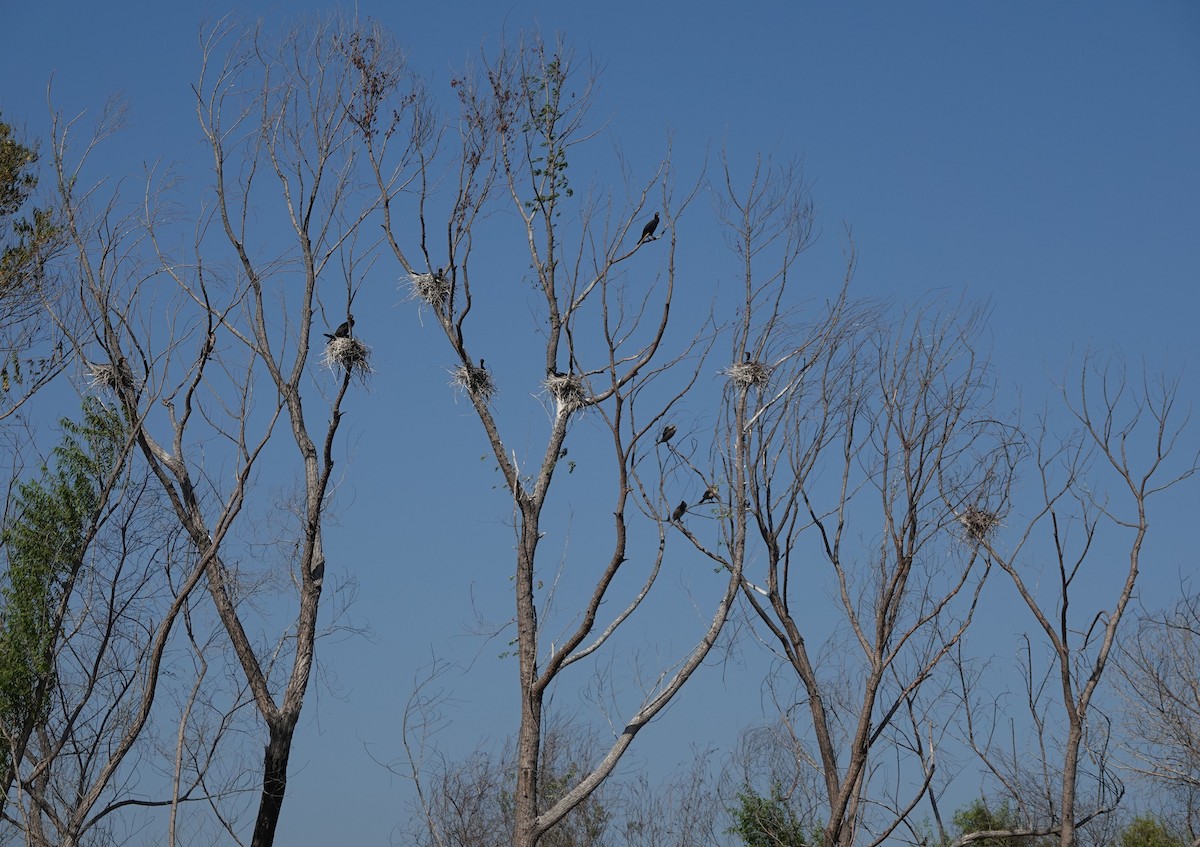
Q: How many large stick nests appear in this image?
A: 7